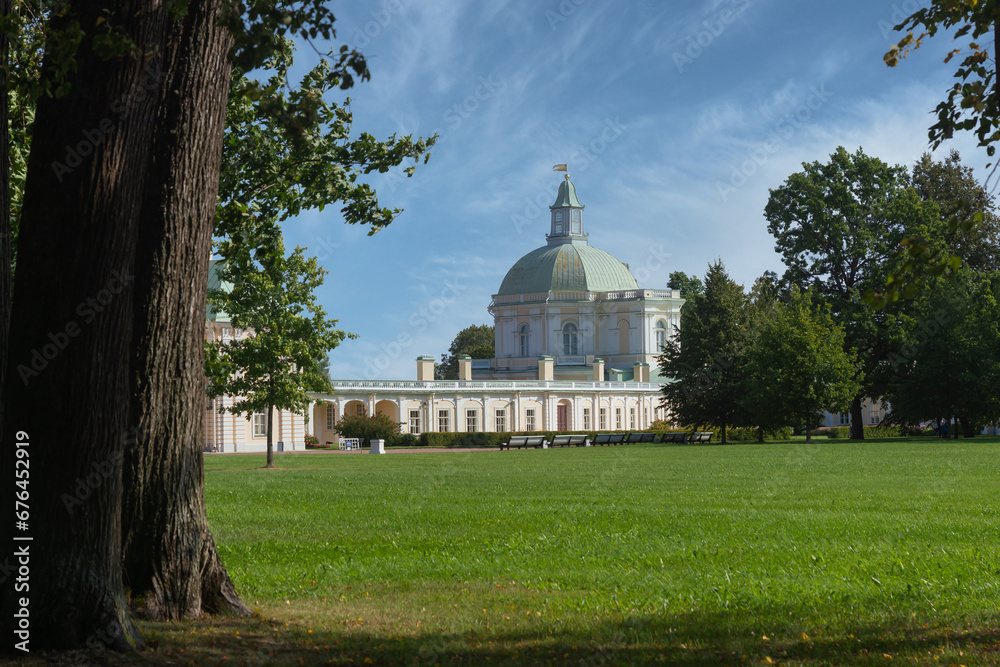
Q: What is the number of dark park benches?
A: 6